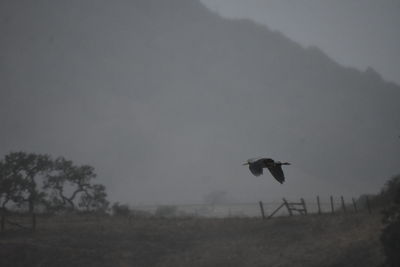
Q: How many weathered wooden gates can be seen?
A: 1